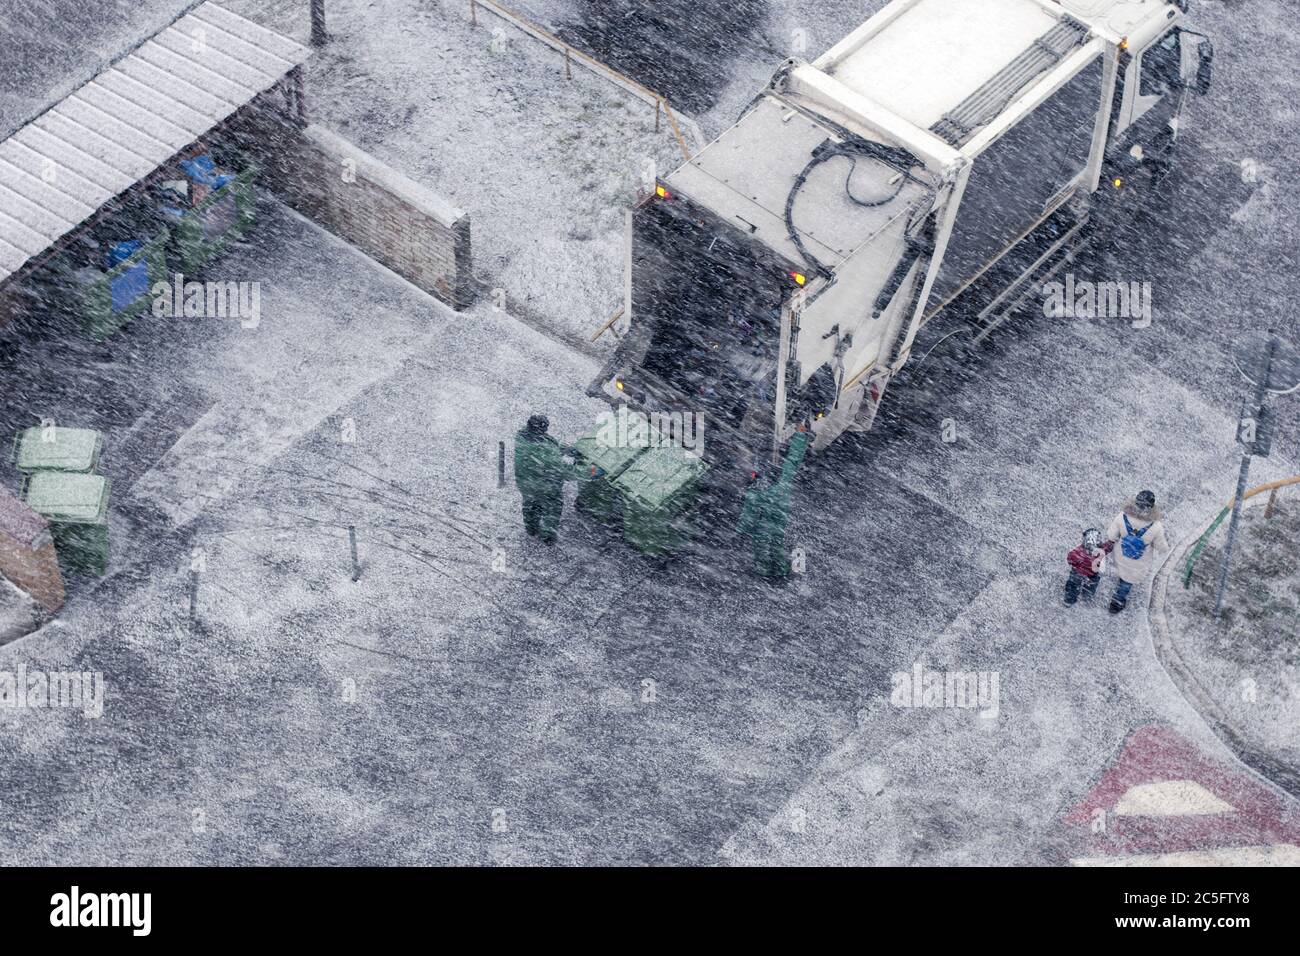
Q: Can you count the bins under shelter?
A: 2